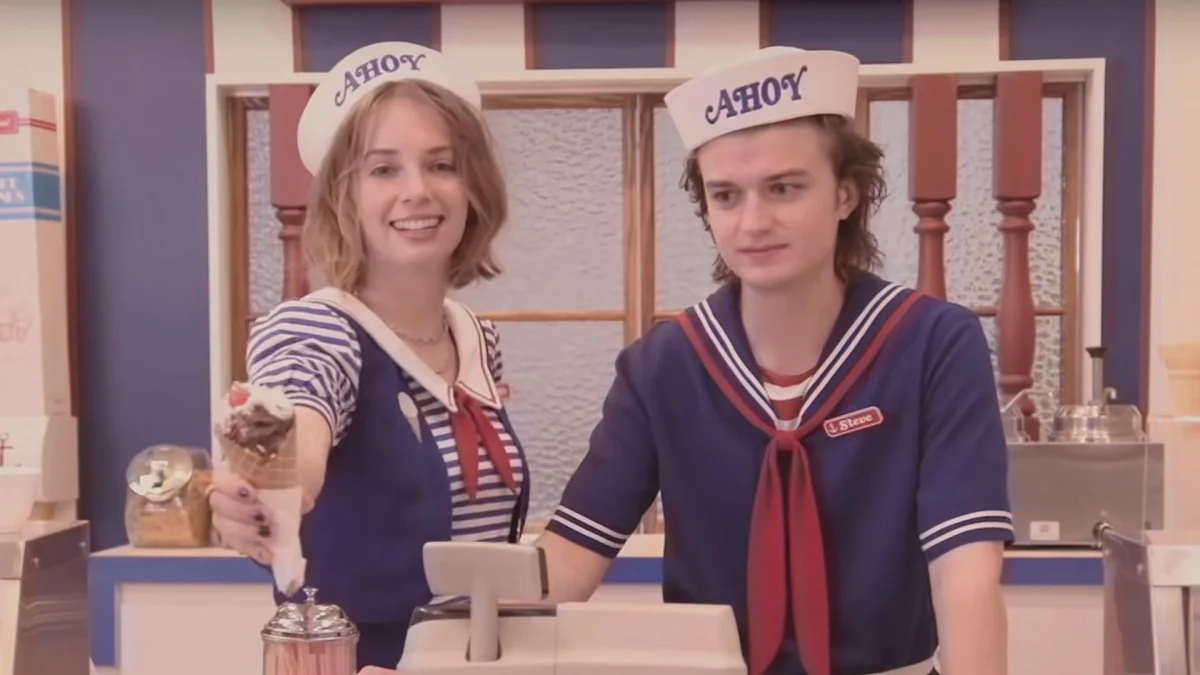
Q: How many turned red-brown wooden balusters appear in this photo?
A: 3